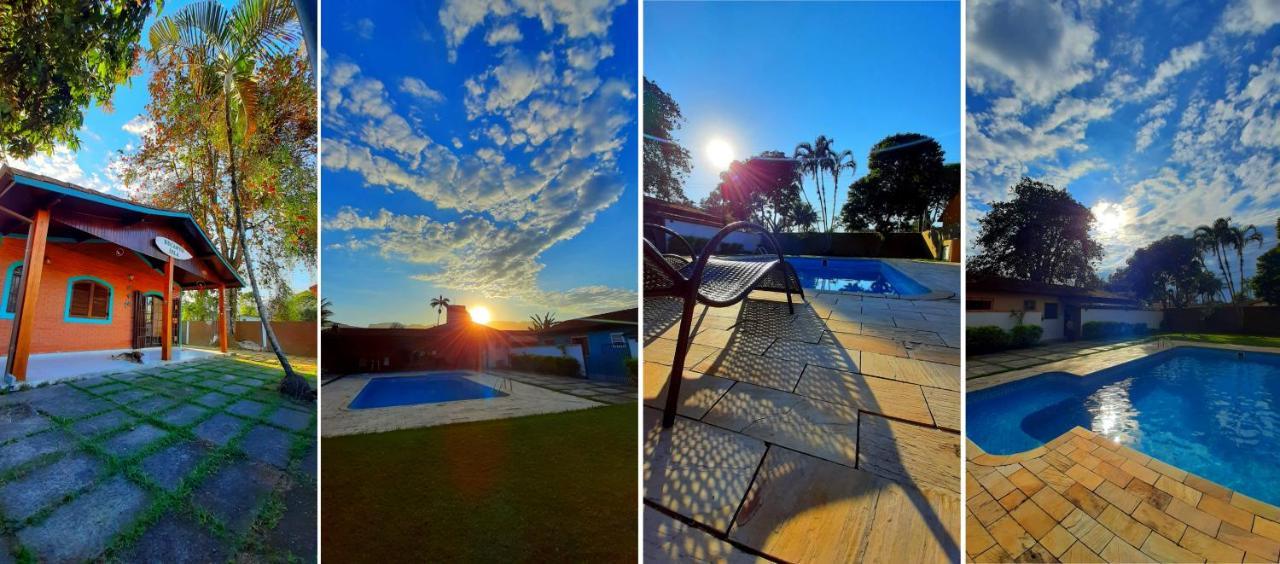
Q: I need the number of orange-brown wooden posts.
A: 3